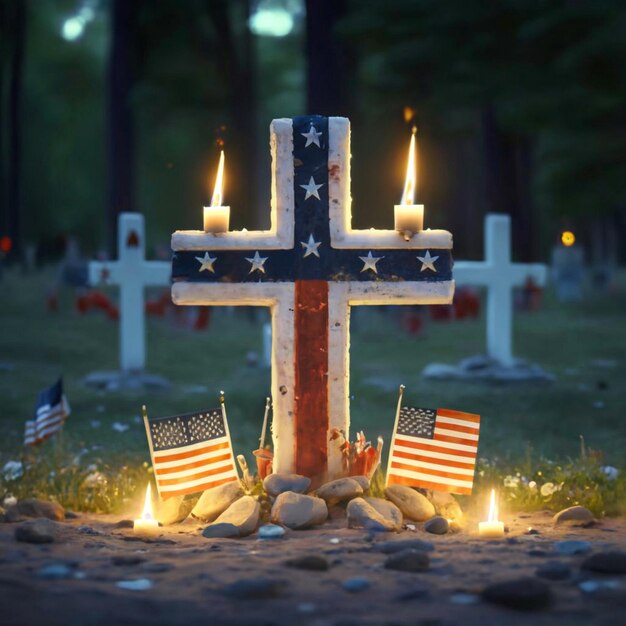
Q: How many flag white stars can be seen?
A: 7